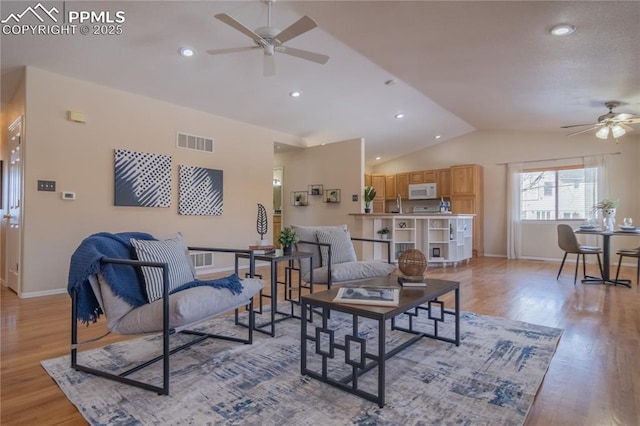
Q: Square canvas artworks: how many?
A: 2